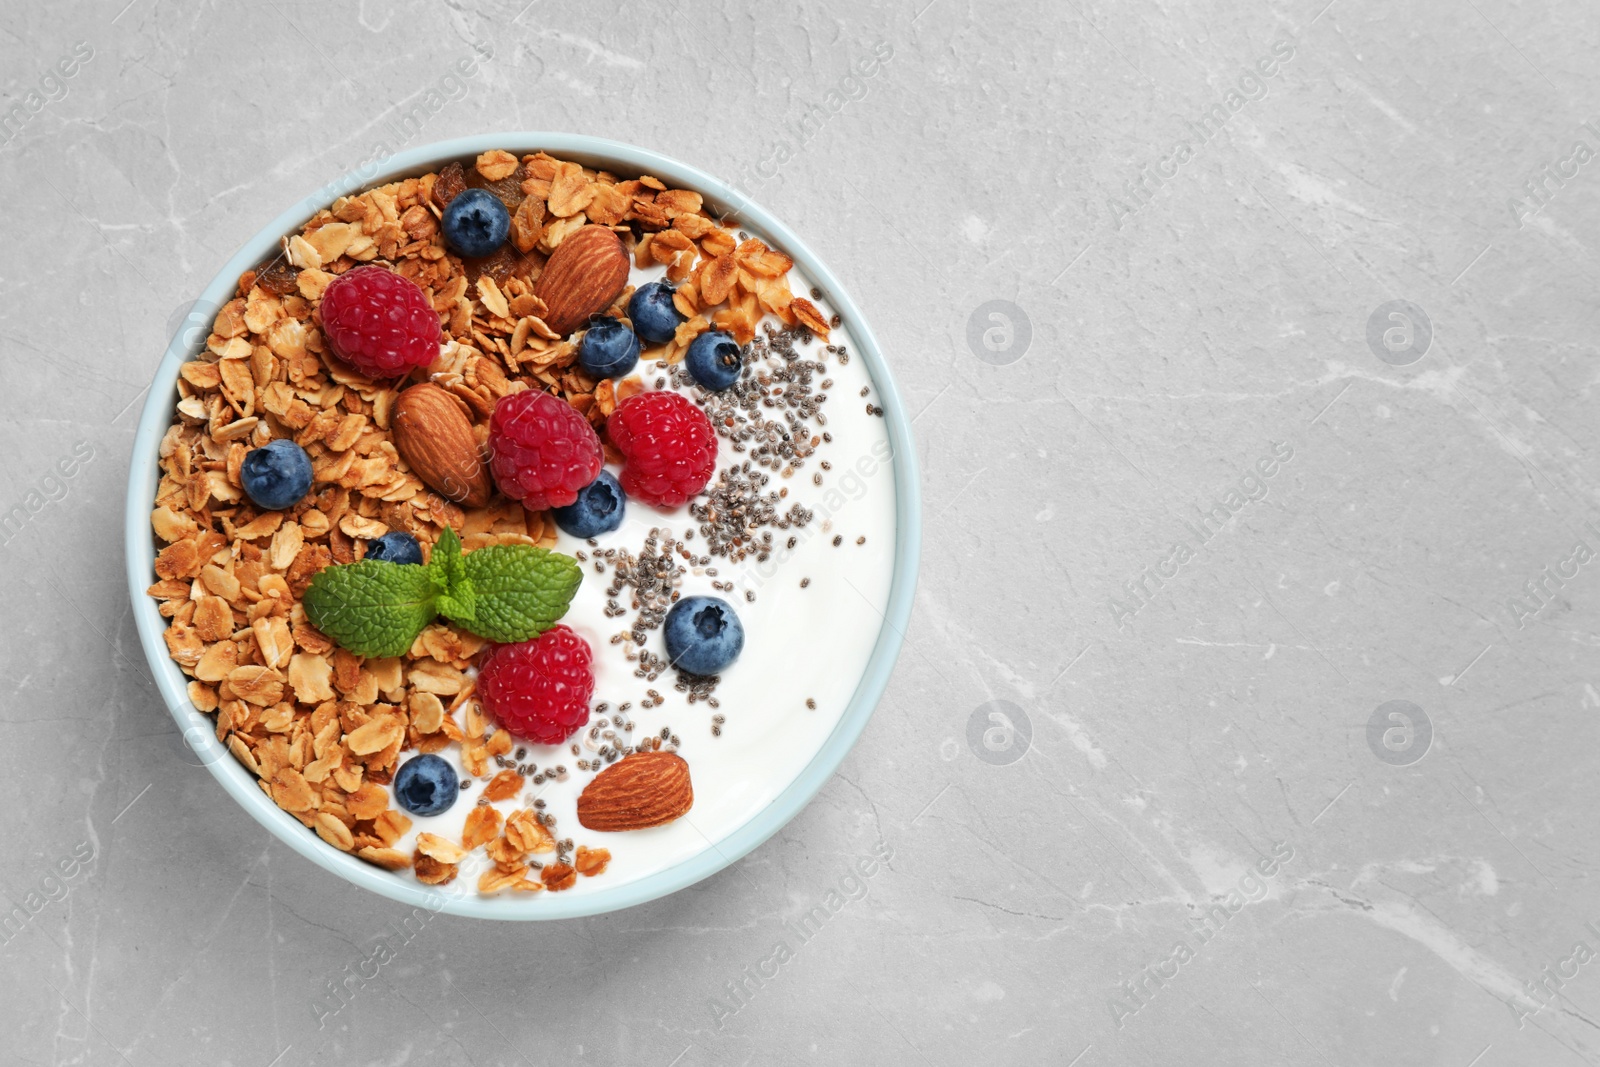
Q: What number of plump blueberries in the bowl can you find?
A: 9